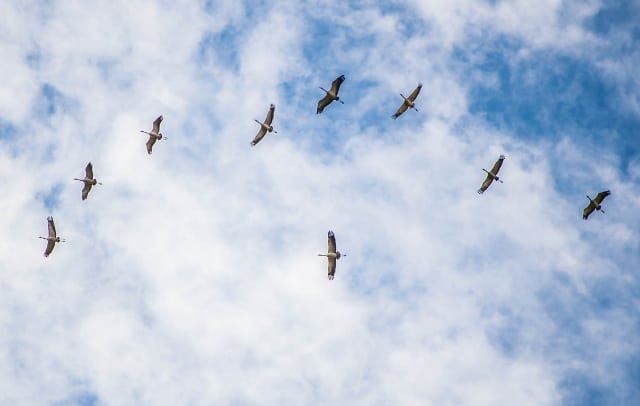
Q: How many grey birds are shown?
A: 9